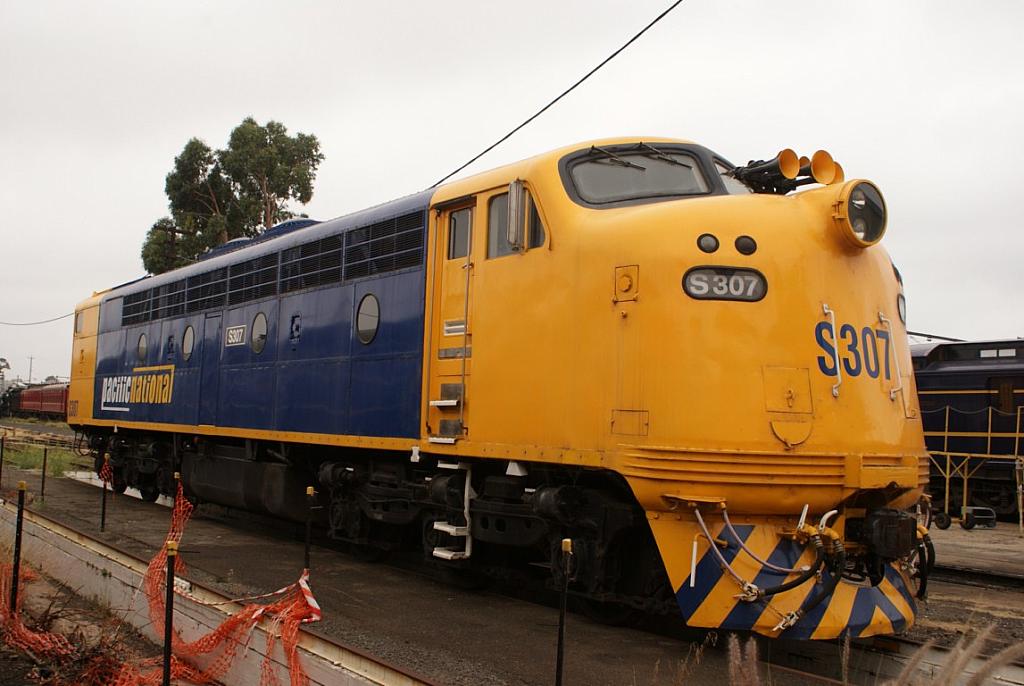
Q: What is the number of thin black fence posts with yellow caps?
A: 6